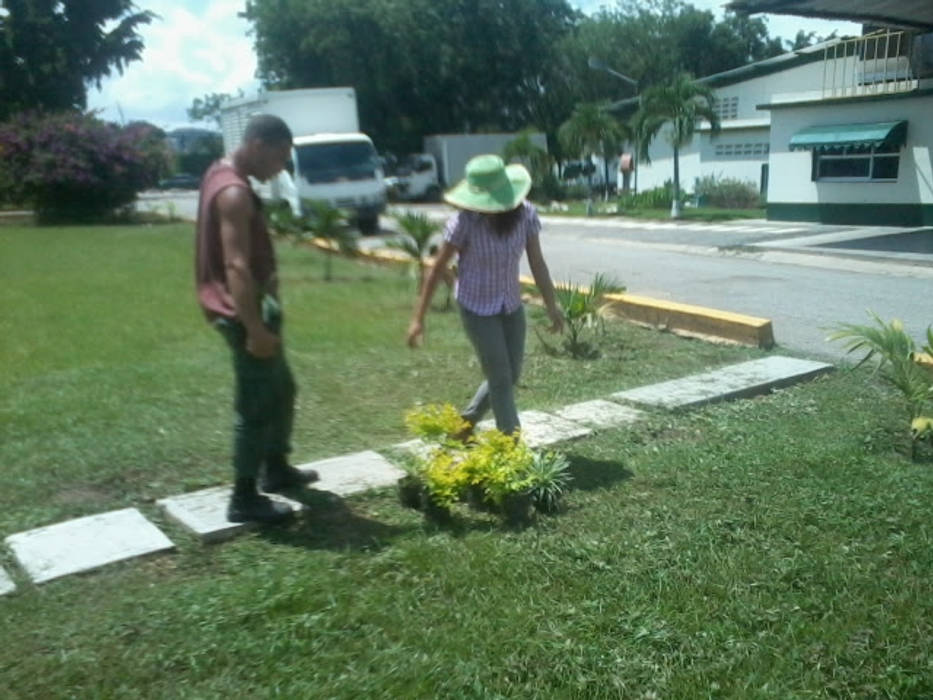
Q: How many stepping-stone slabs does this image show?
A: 8